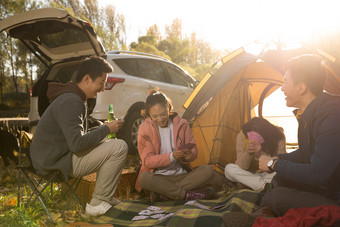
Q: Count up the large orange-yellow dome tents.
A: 1